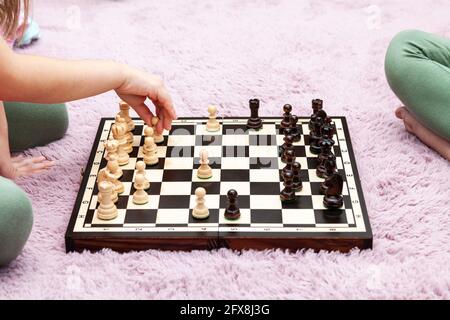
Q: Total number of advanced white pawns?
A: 3